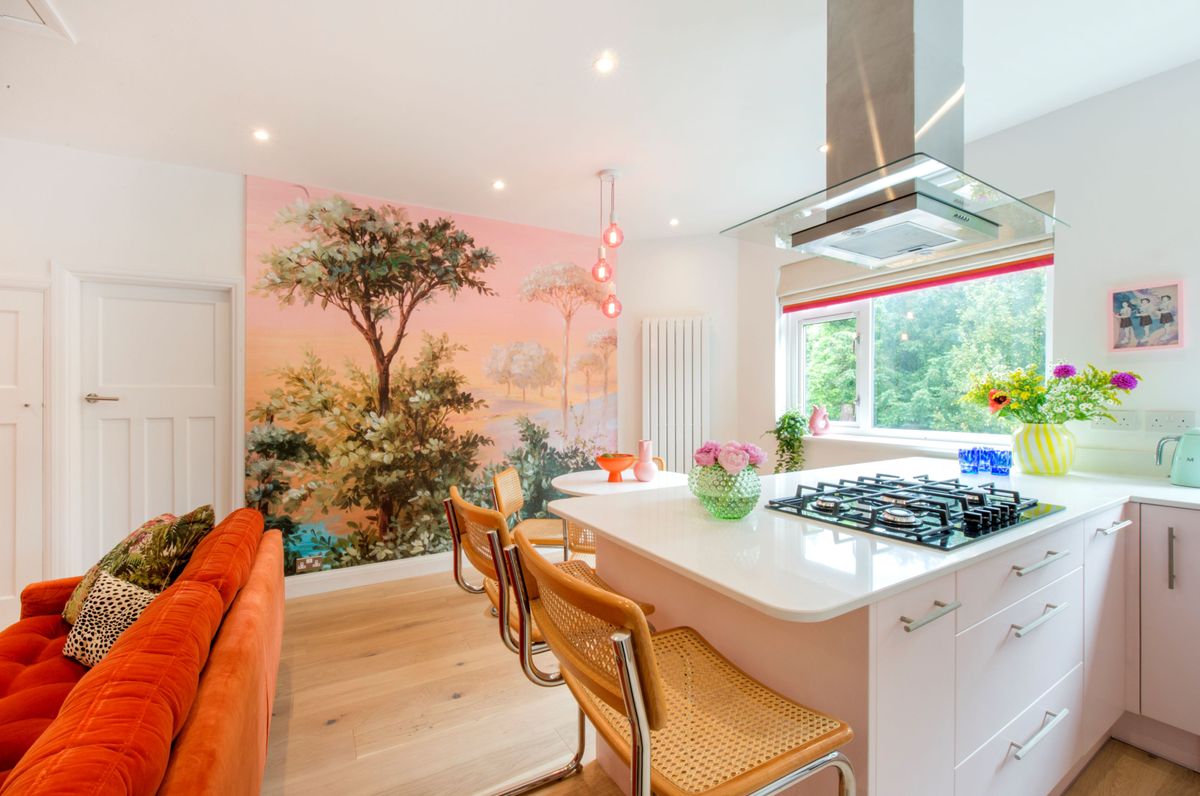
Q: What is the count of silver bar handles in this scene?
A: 6